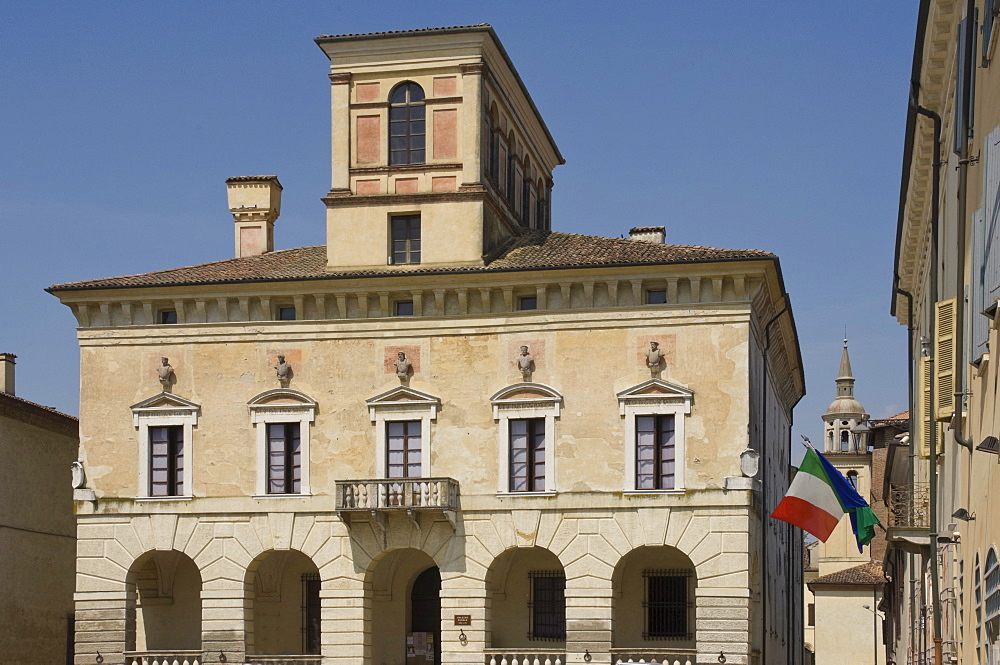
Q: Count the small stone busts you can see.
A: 5